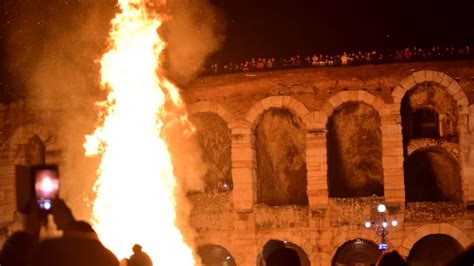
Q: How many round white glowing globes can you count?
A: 4